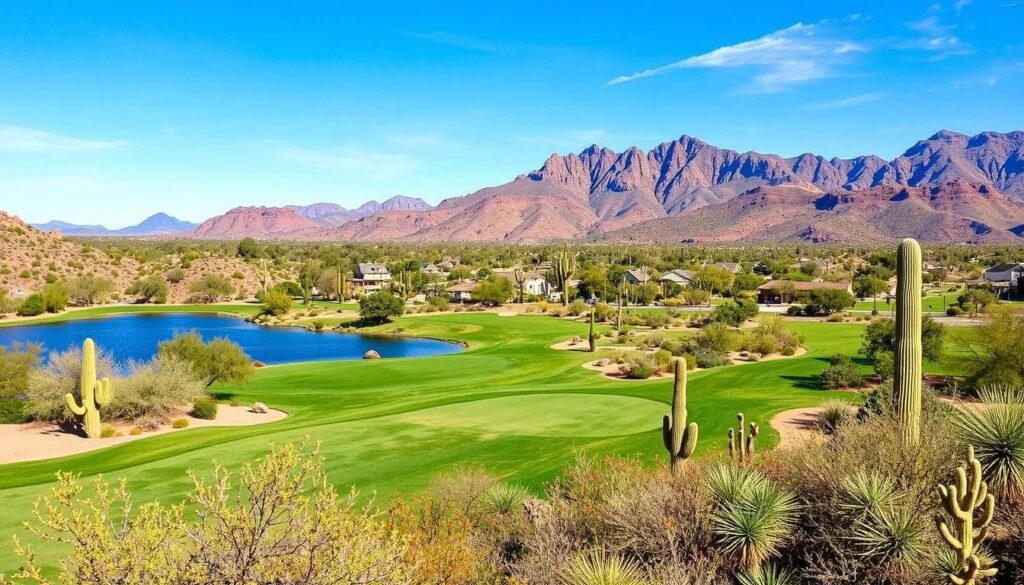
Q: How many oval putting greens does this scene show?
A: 1